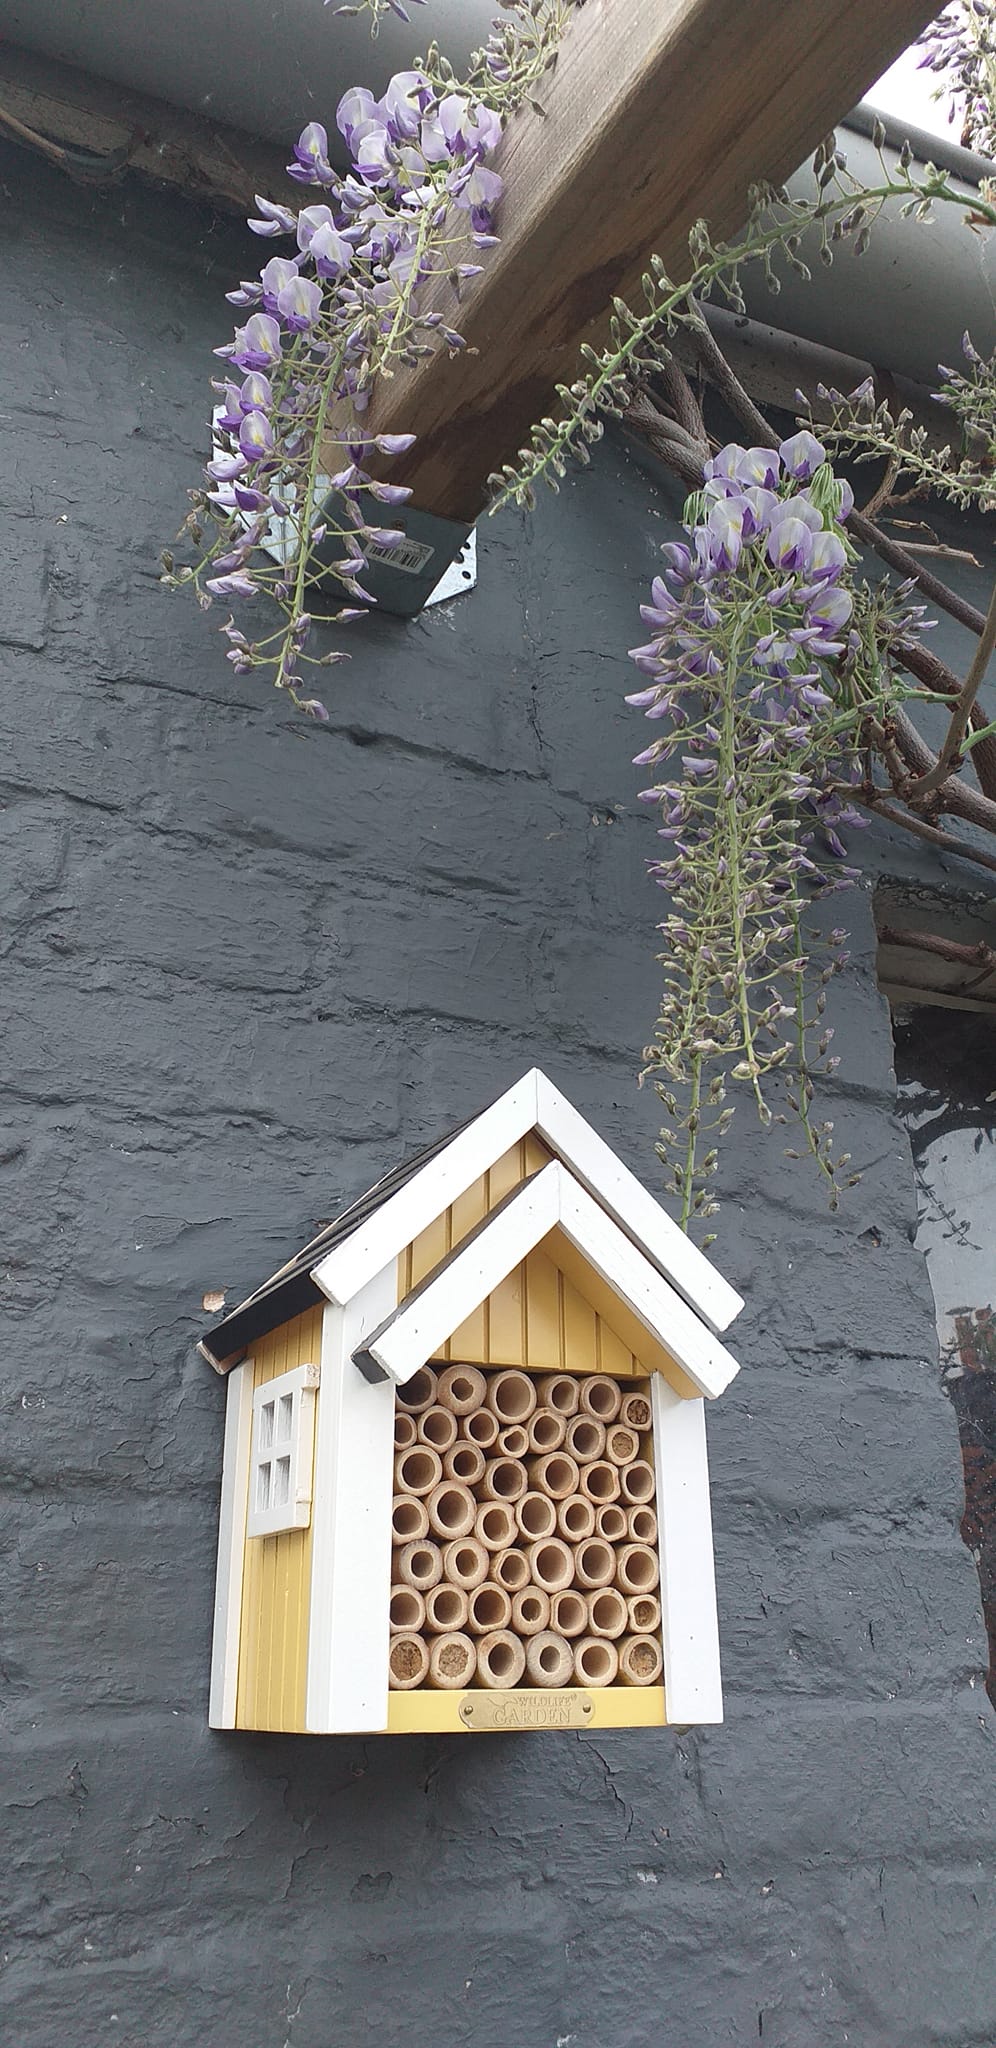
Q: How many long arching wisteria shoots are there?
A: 1